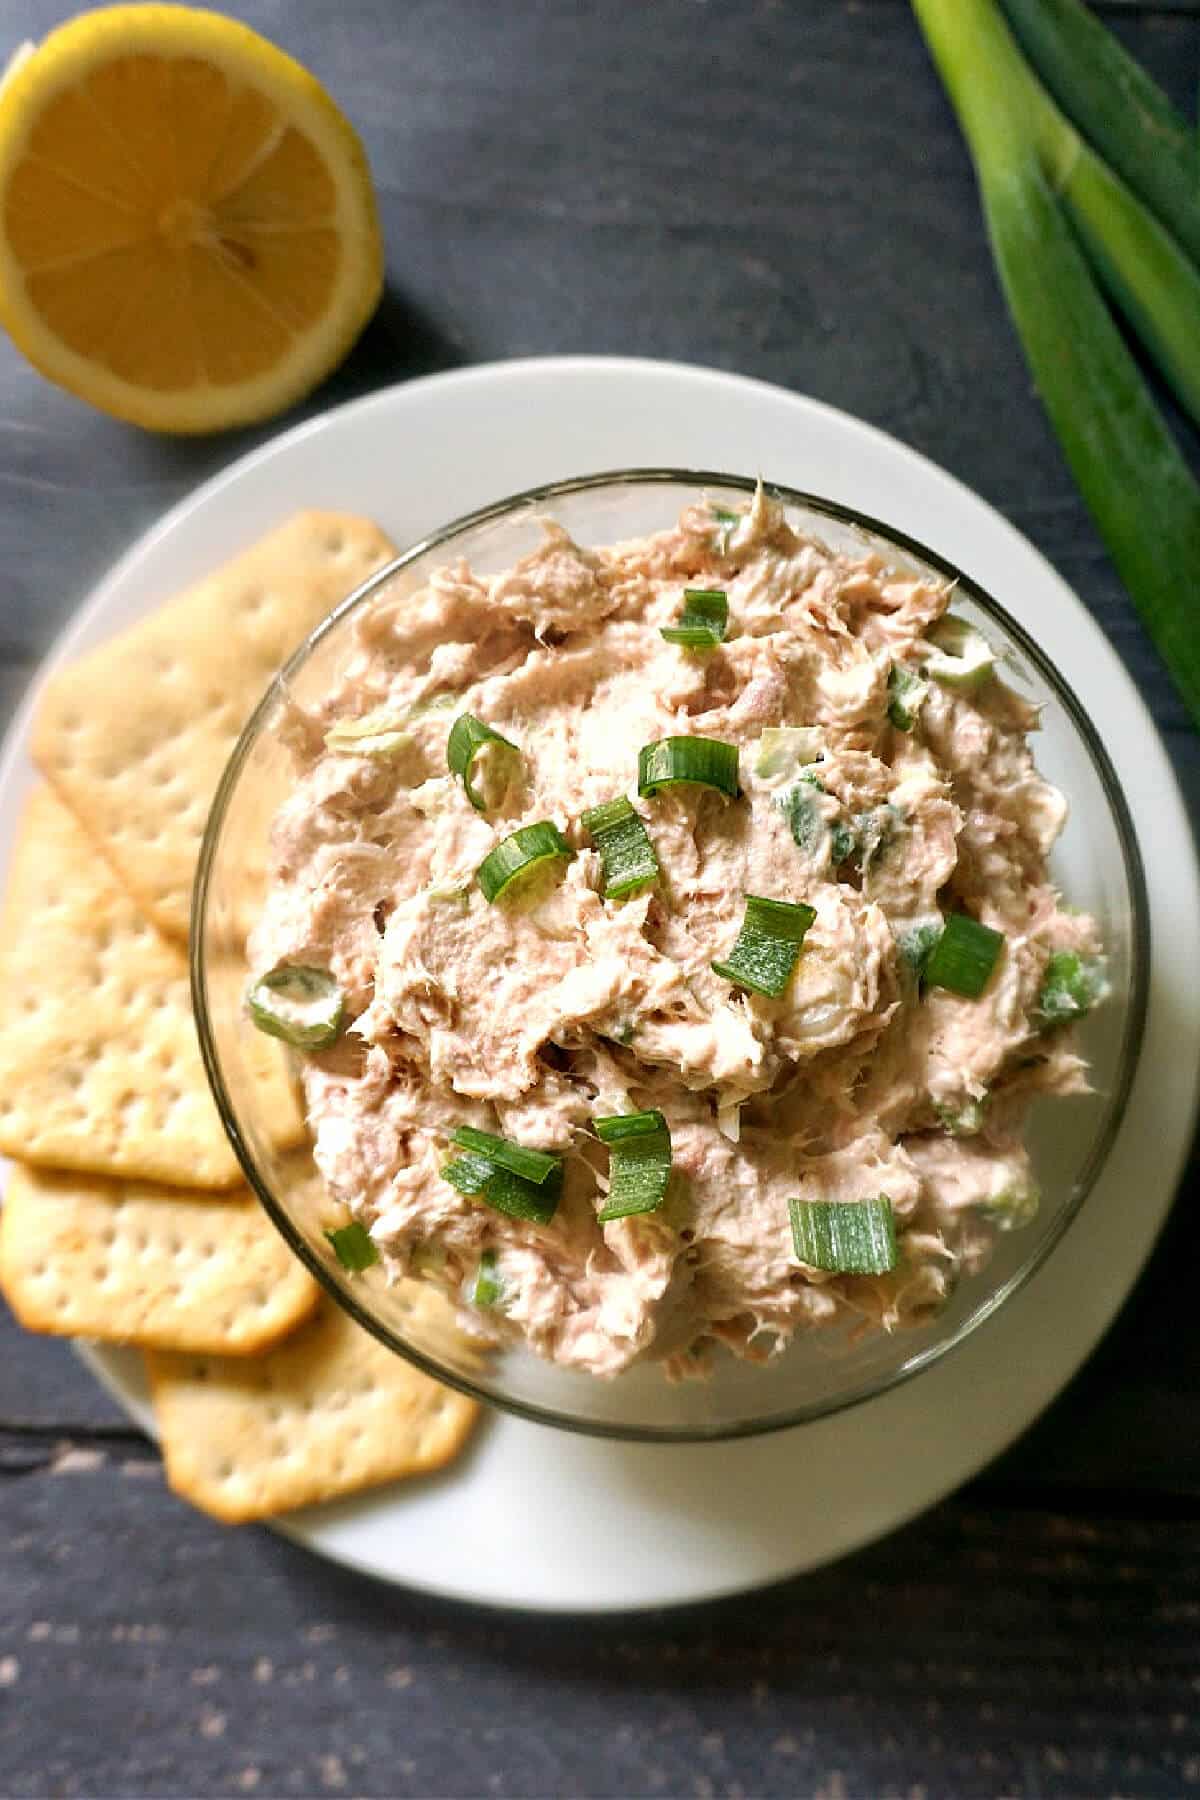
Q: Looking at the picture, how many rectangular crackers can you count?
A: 4